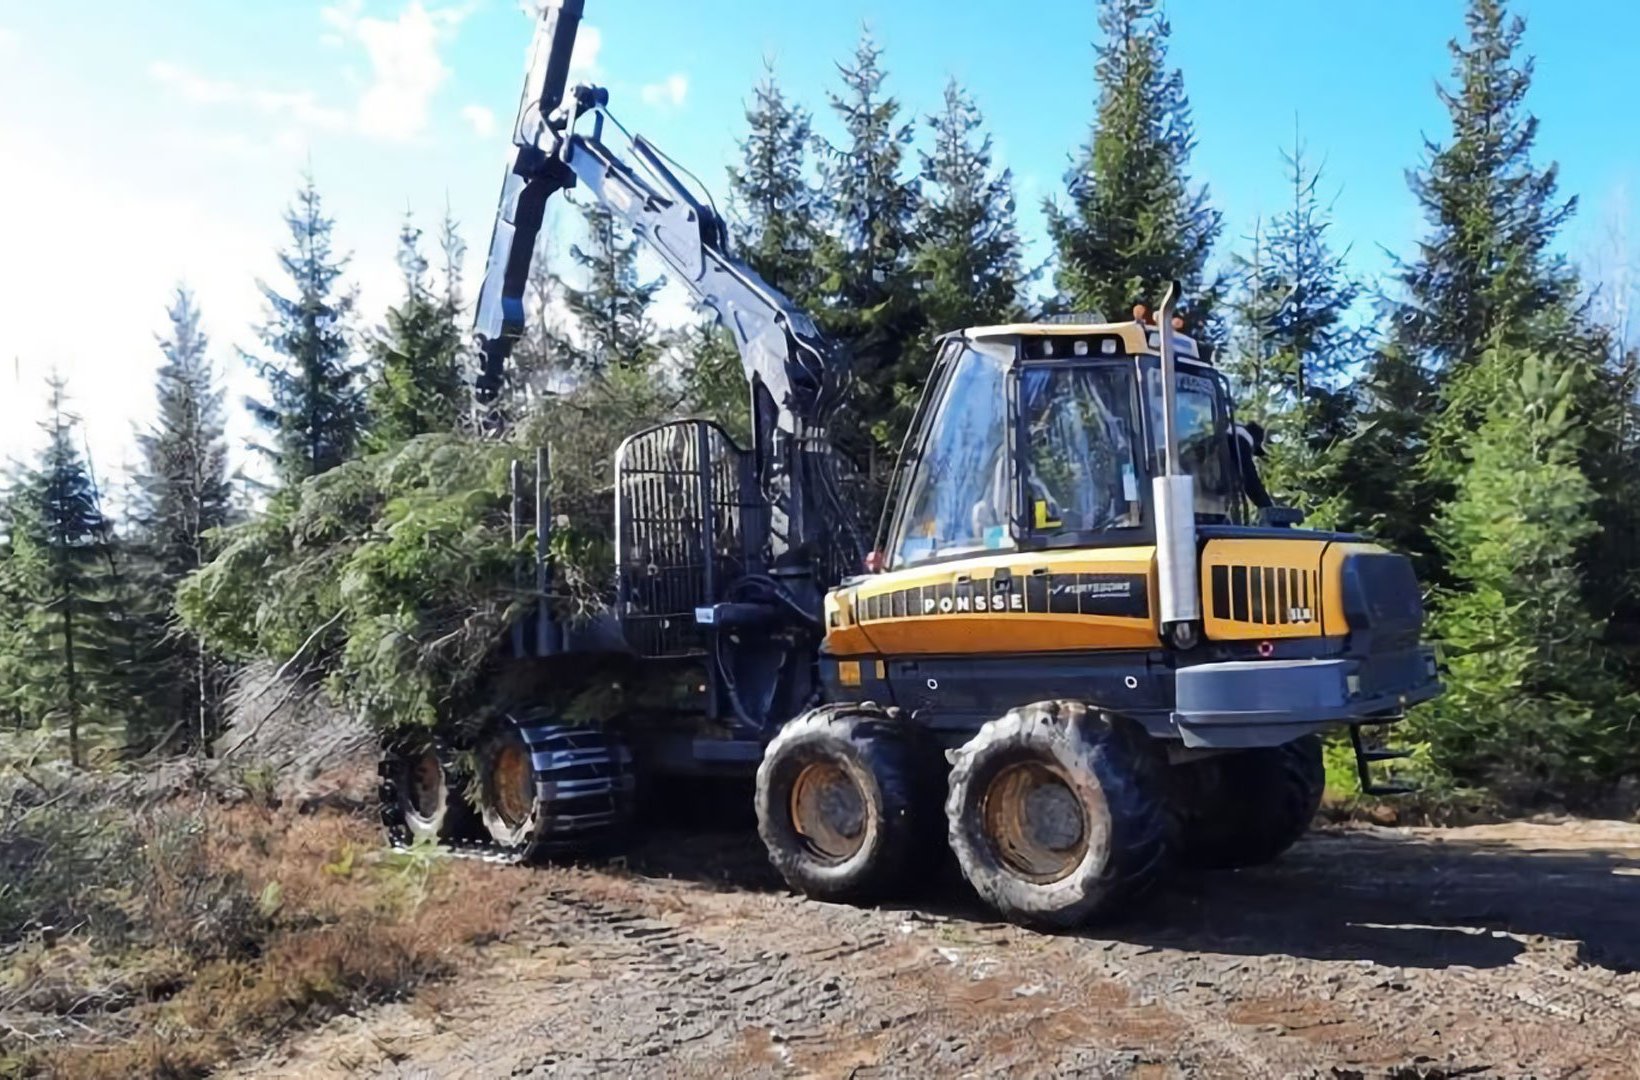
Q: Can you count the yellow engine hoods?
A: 1